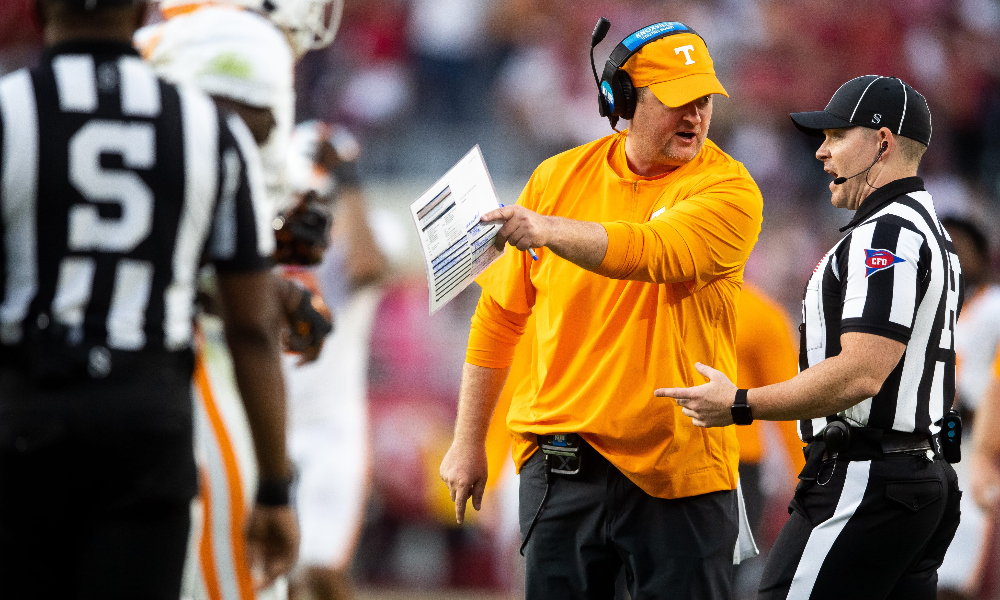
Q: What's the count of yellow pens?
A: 0